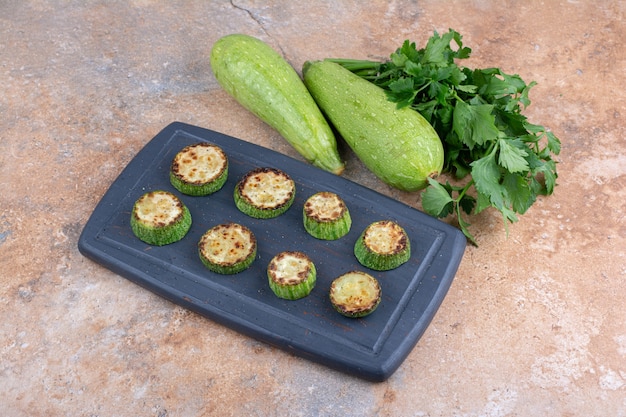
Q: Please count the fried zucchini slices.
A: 8